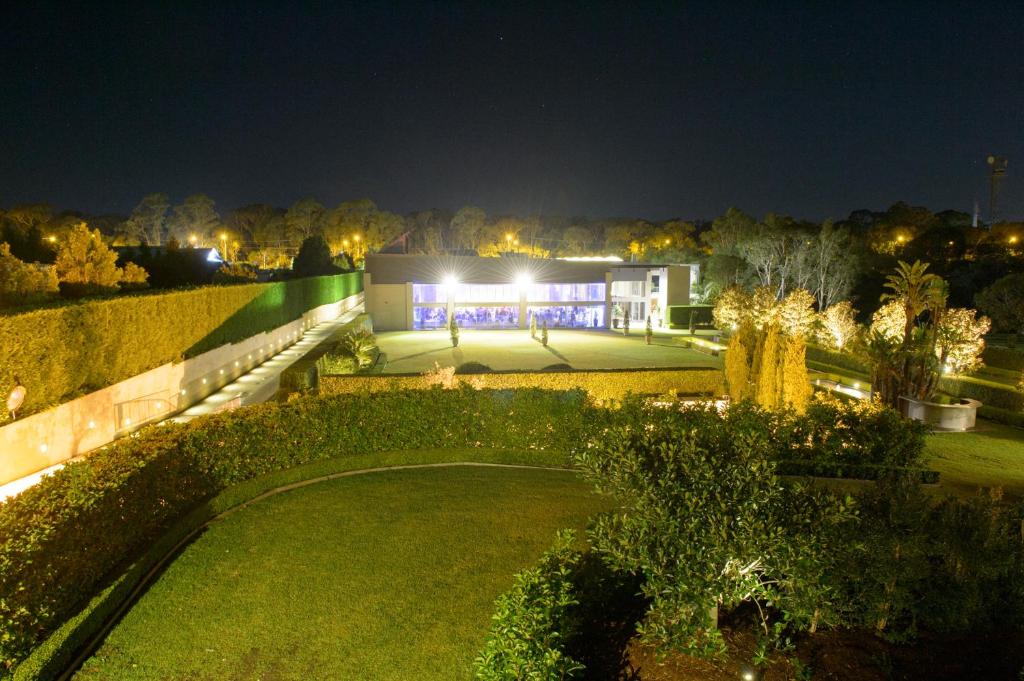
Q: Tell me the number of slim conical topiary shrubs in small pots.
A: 6